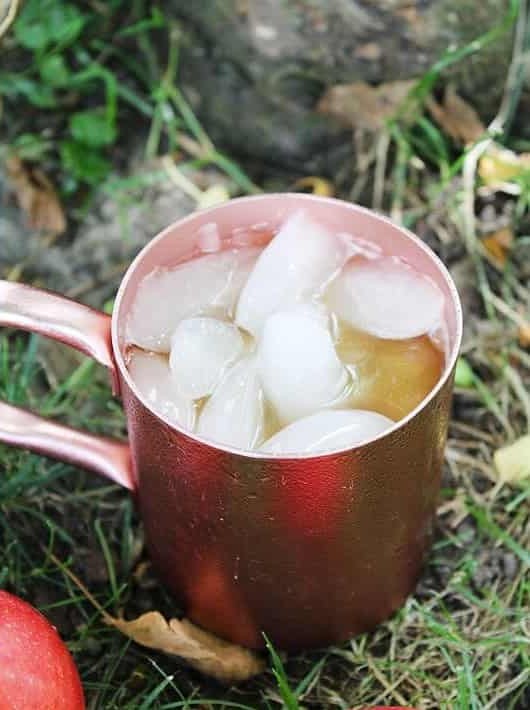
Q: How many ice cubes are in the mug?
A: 8